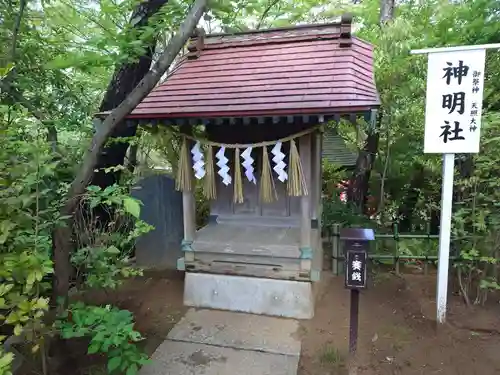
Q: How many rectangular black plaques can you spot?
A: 1